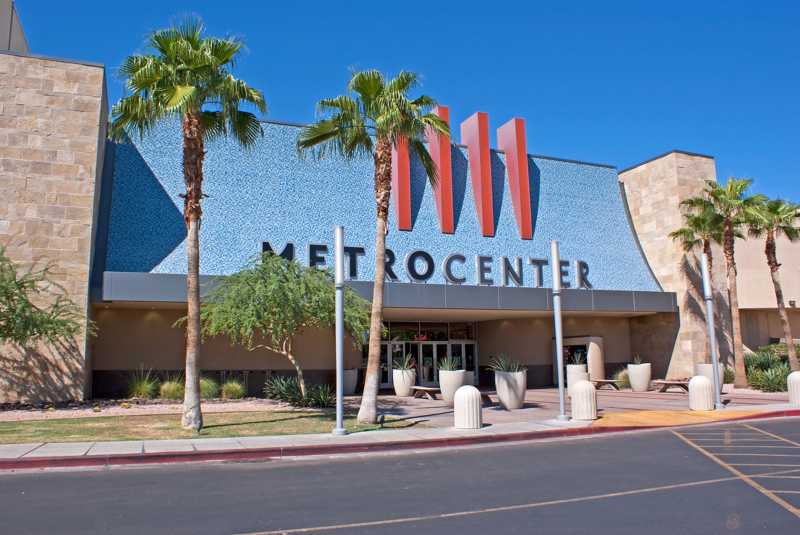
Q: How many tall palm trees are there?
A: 5